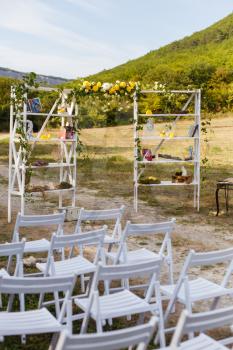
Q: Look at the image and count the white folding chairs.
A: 10